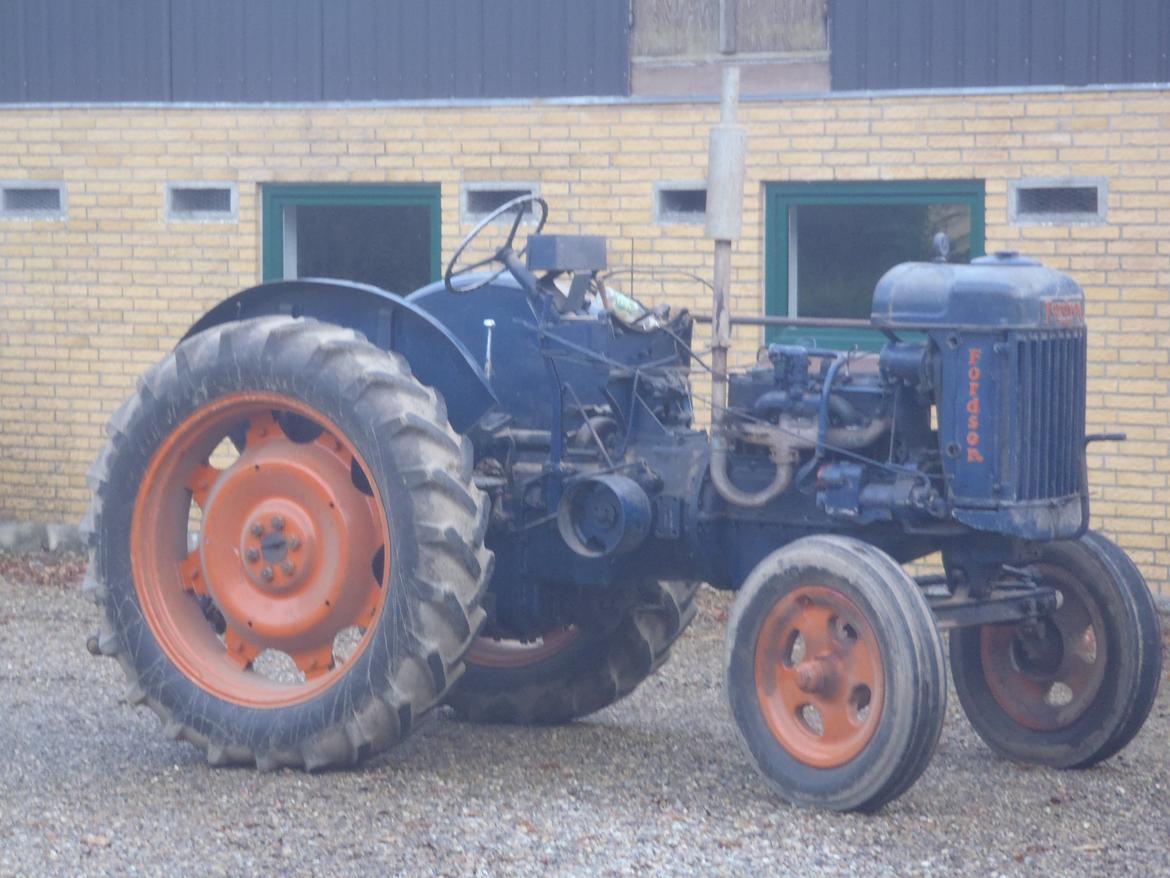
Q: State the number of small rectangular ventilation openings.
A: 5